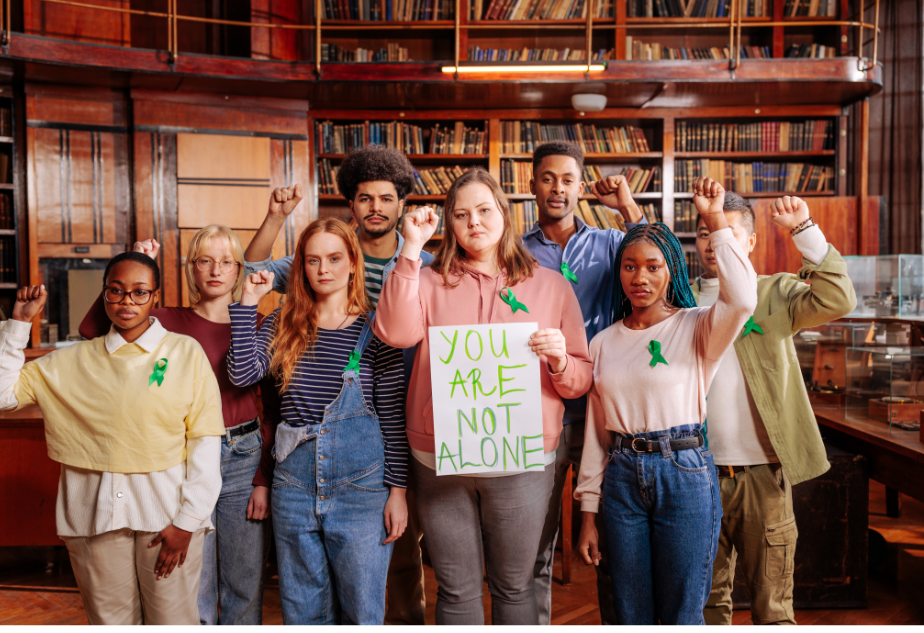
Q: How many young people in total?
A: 8